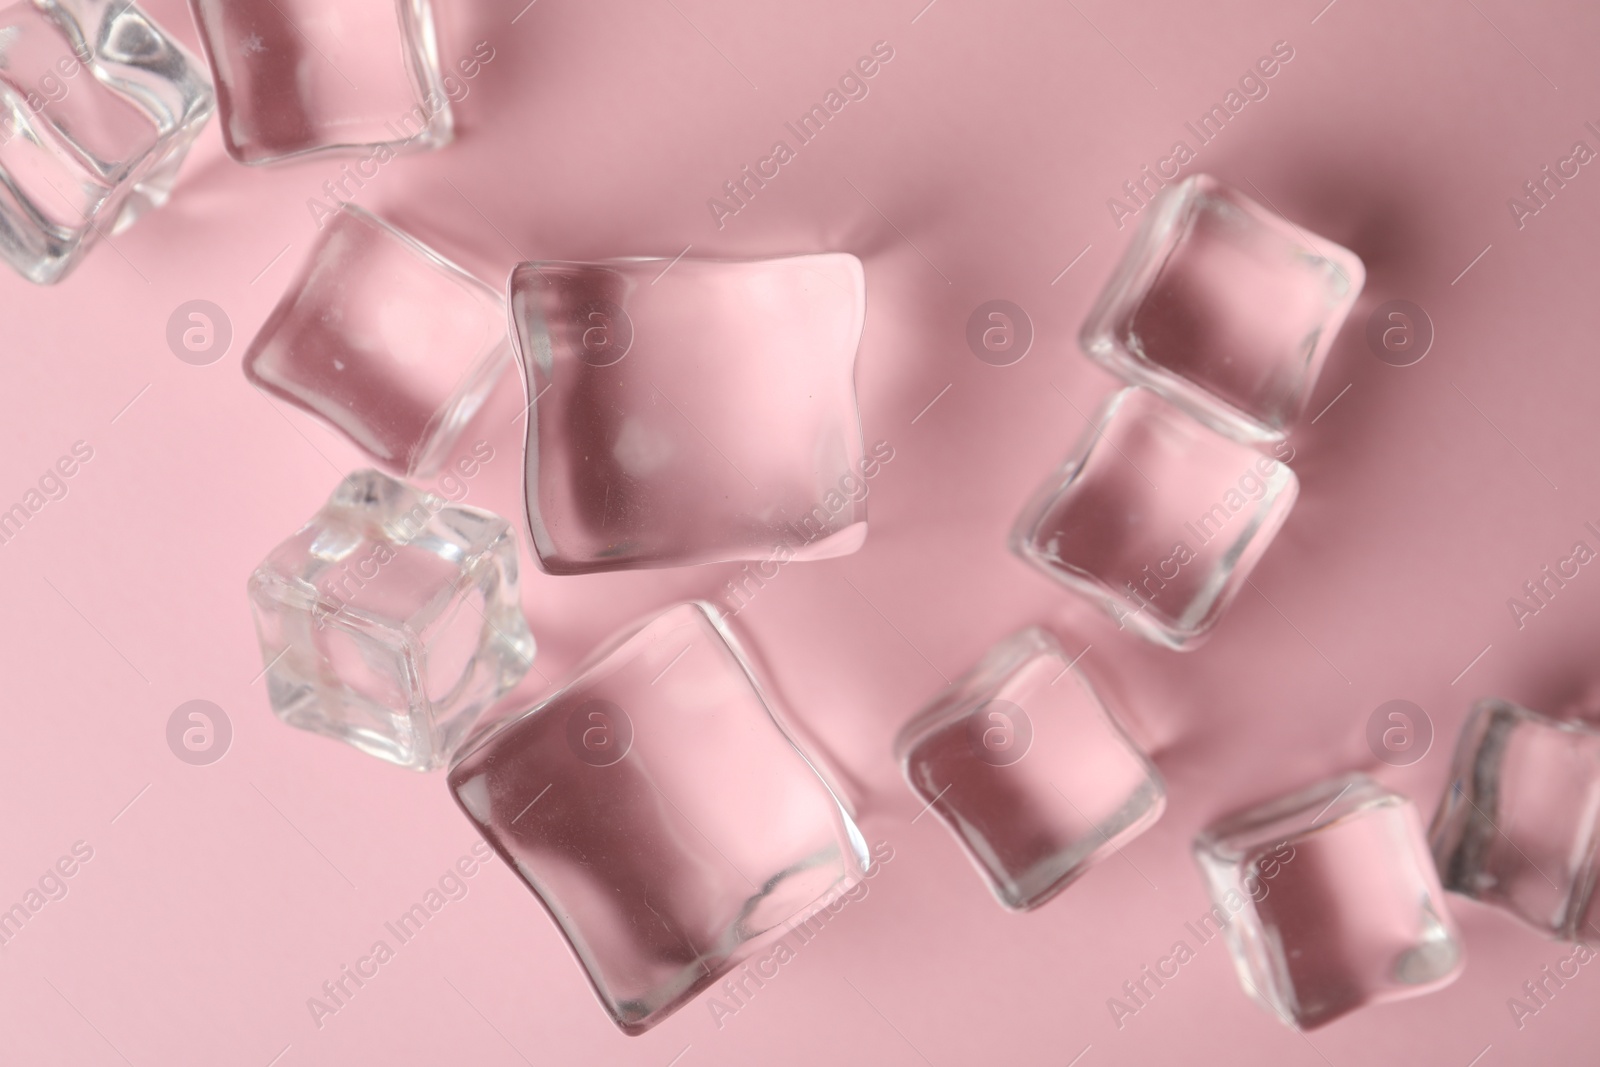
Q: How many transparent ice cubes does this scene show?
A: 11